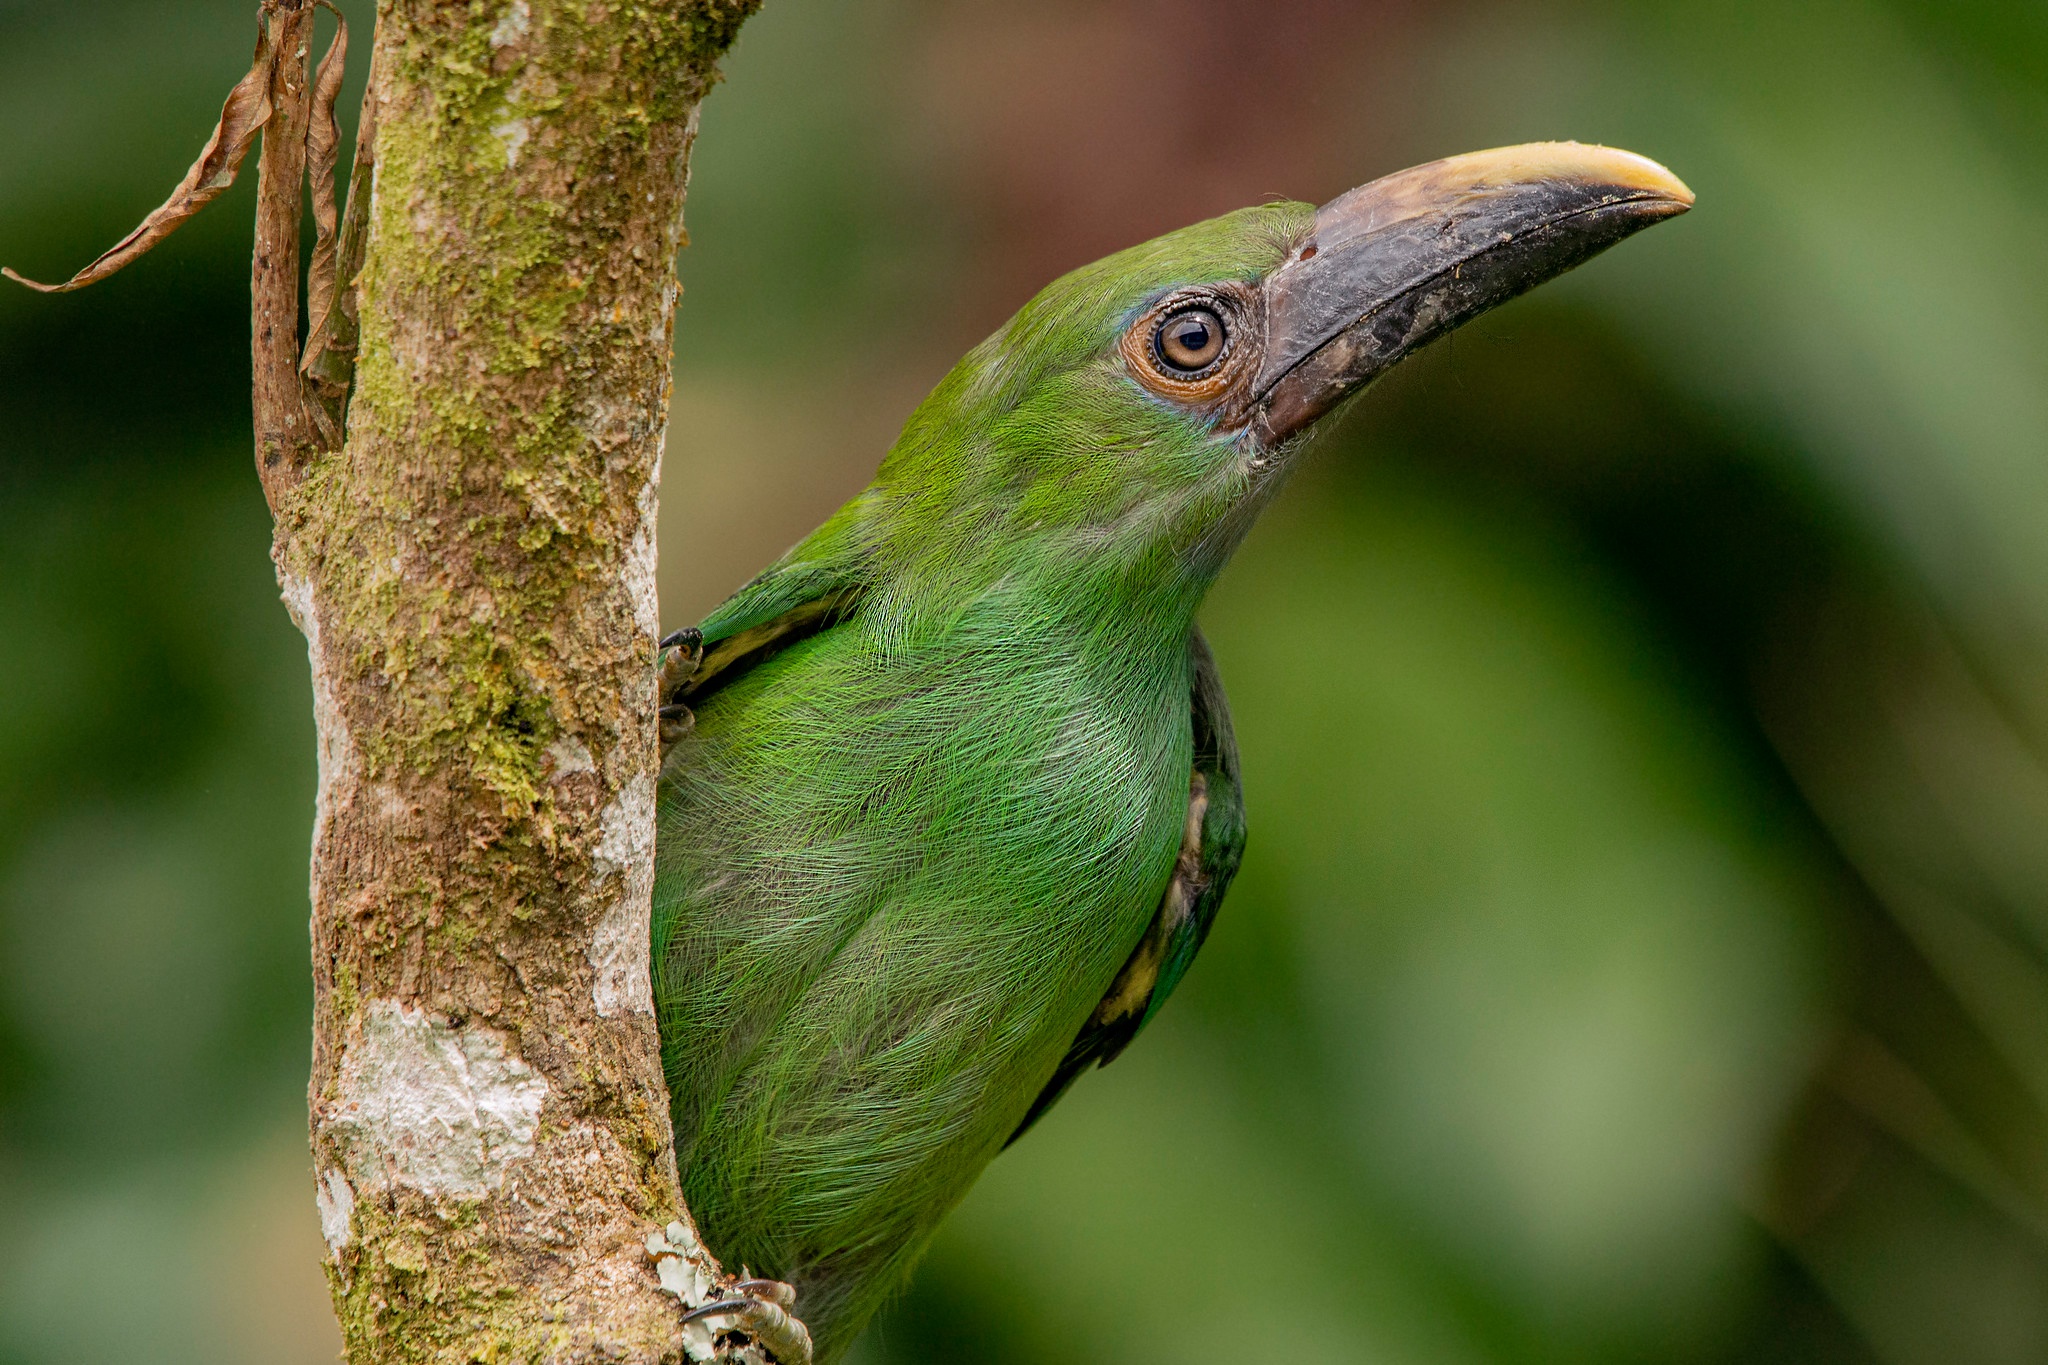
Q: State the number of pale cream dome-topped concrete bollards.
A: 0